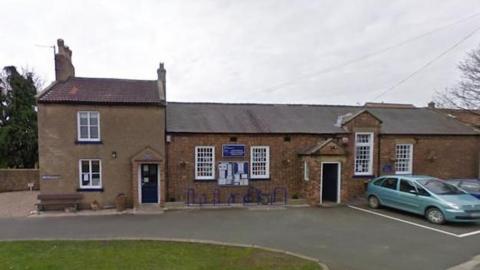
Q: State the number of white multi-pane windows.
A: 6